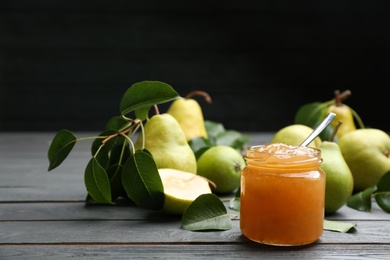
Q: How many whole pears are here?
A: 7